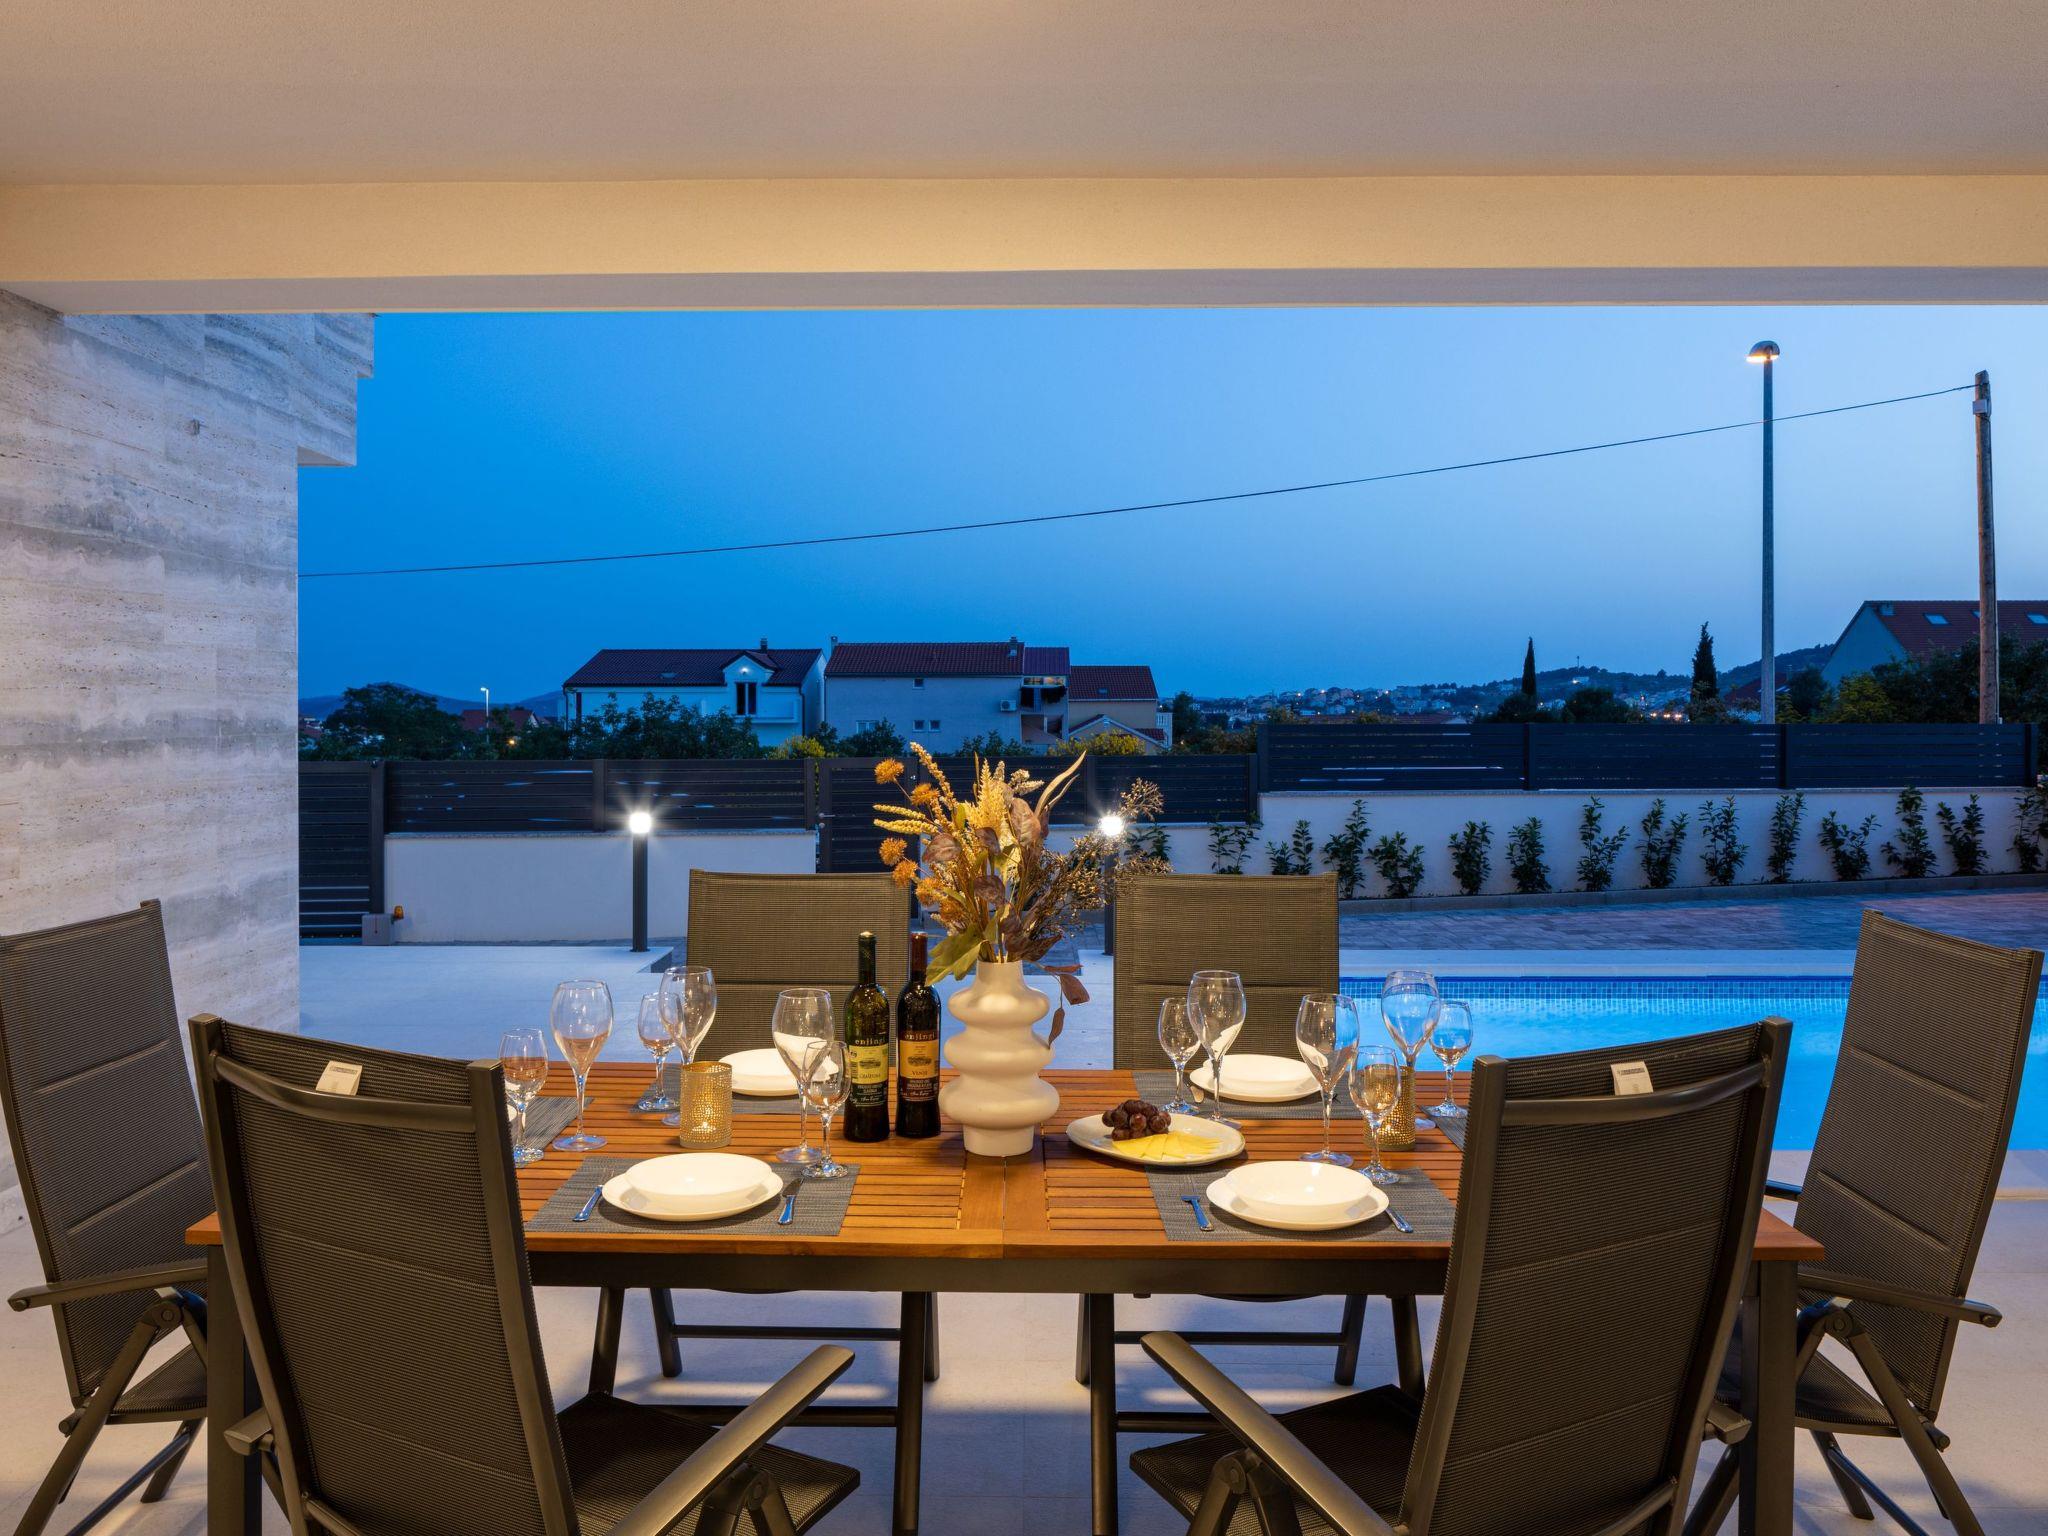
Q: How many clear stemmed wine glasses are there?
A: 12